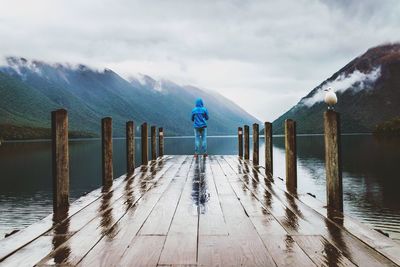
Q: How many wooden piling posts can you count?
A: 12